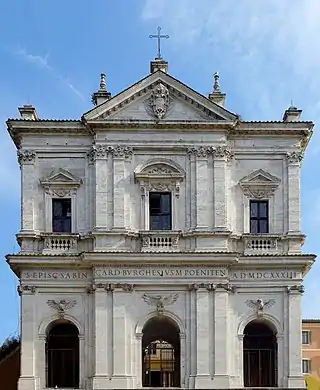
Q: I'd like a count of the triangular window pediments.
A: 2